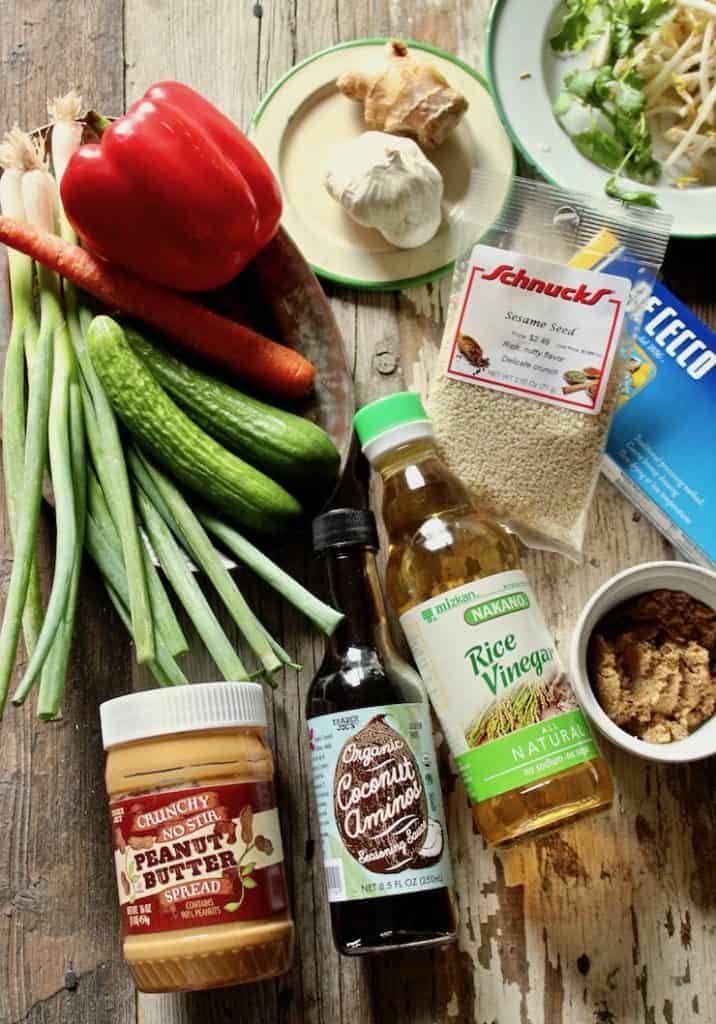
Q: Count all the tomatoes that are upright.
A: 0